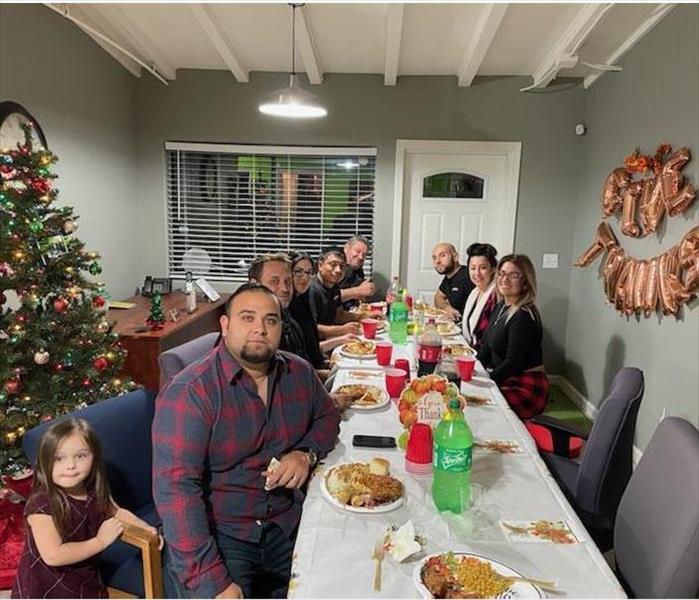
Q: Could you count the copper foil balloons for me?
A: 10